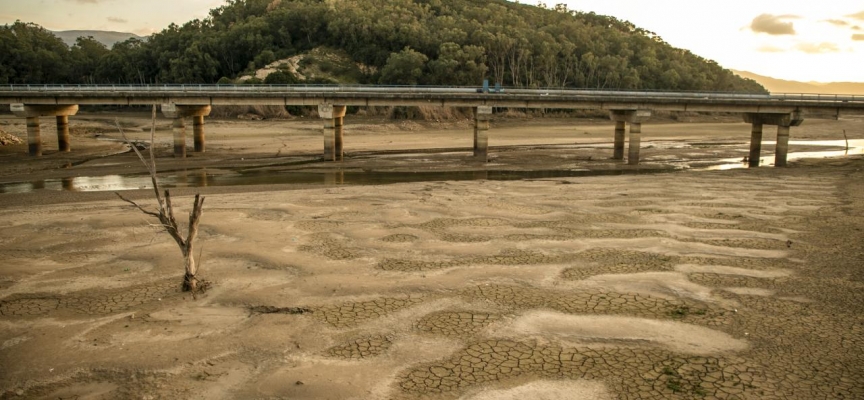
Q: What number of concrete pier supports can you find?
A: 6